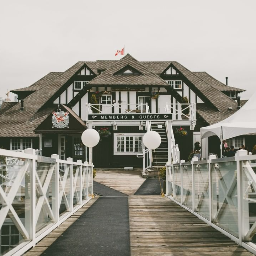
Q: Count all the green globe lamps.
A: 0